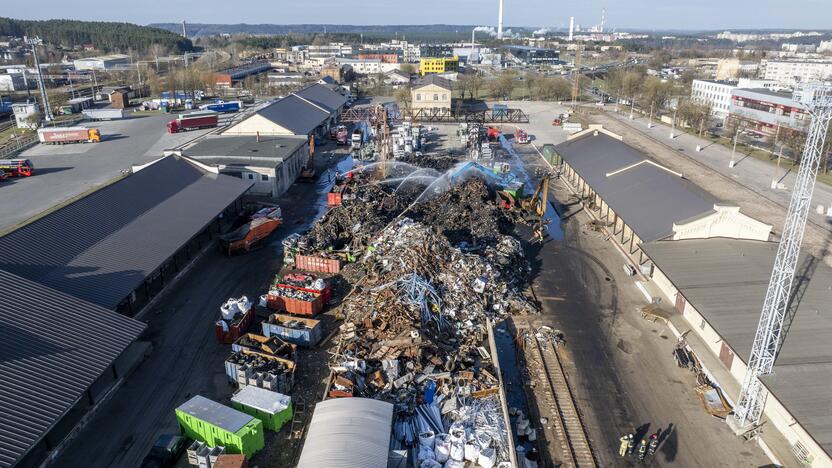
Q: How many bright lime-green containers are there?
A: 2